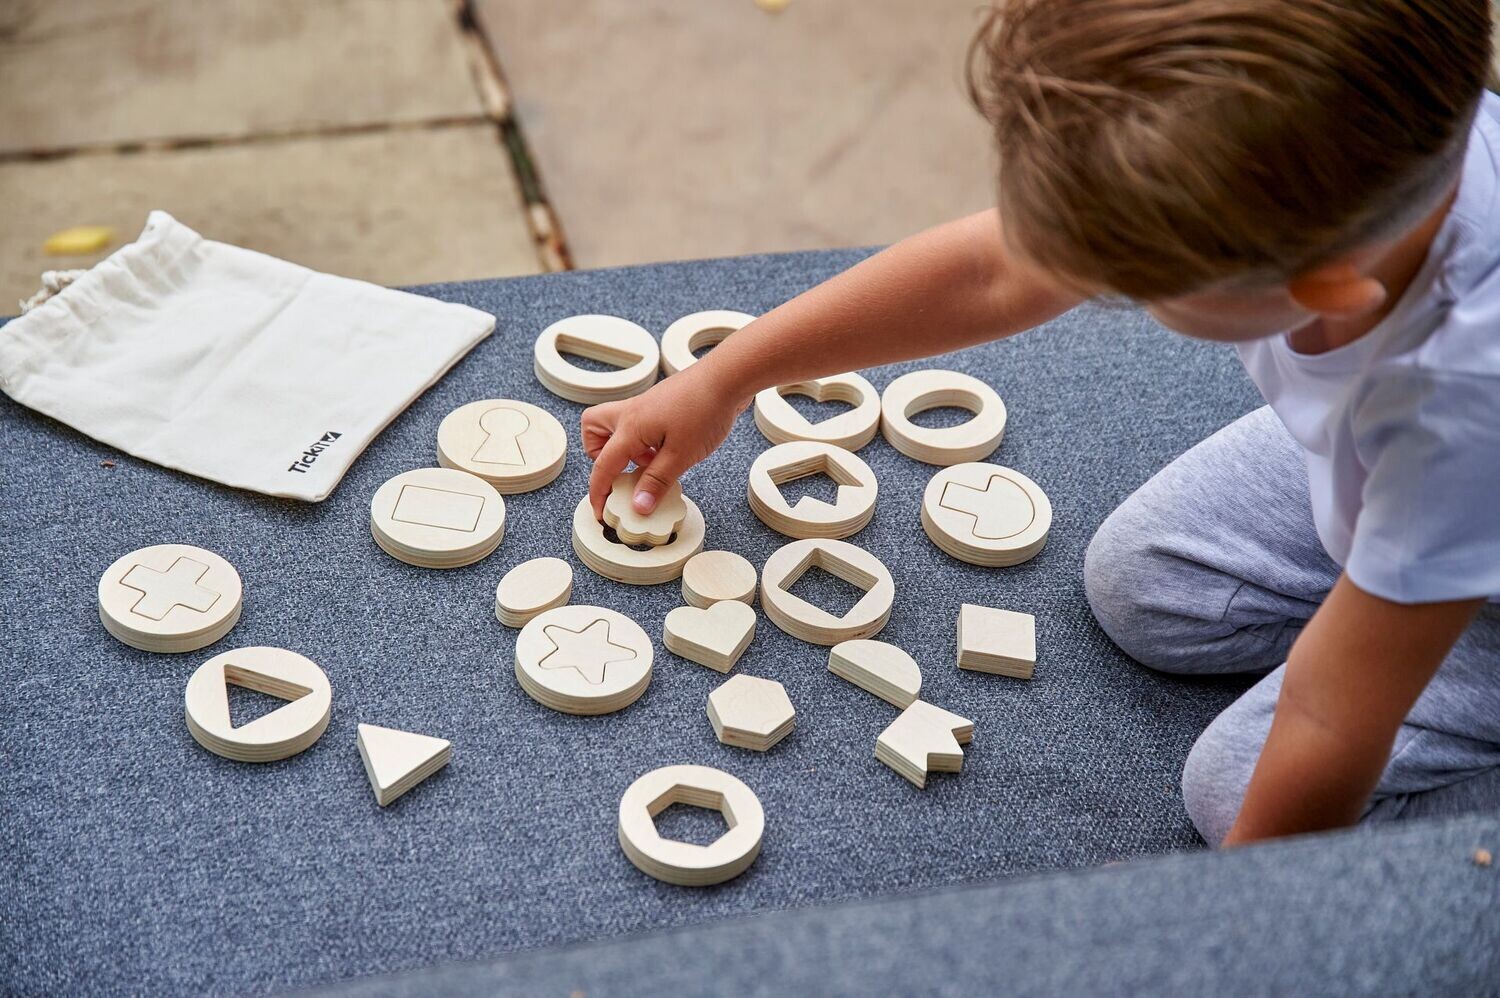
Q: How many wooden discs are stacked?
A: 0